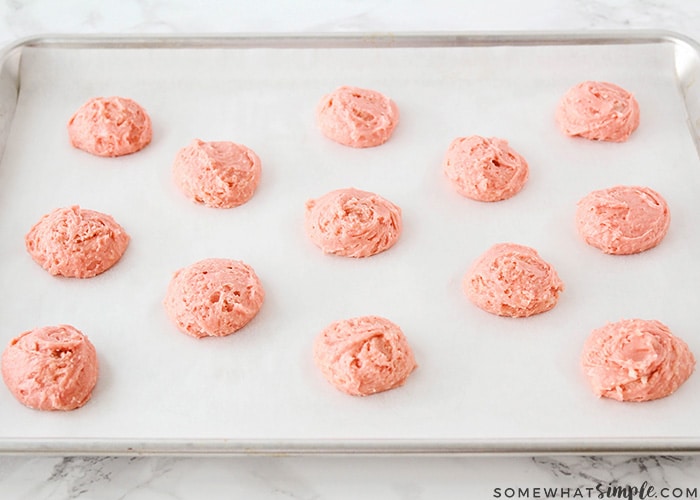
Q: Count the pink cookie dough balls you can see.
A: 13